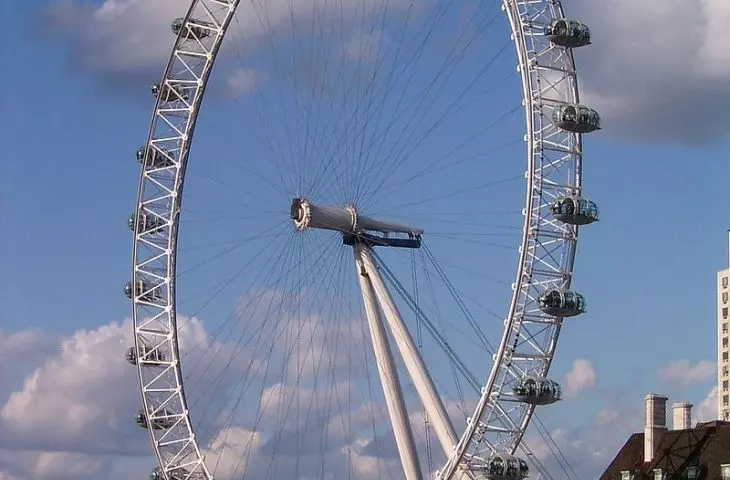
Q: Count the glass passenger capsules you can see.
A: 14